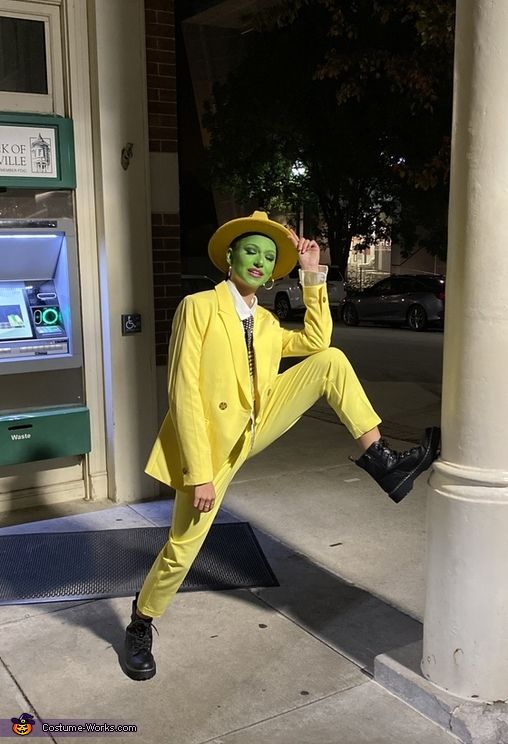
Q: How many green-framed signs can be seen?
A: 1